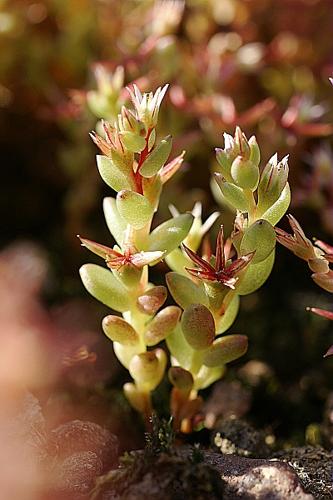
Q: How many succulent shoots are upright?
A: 2